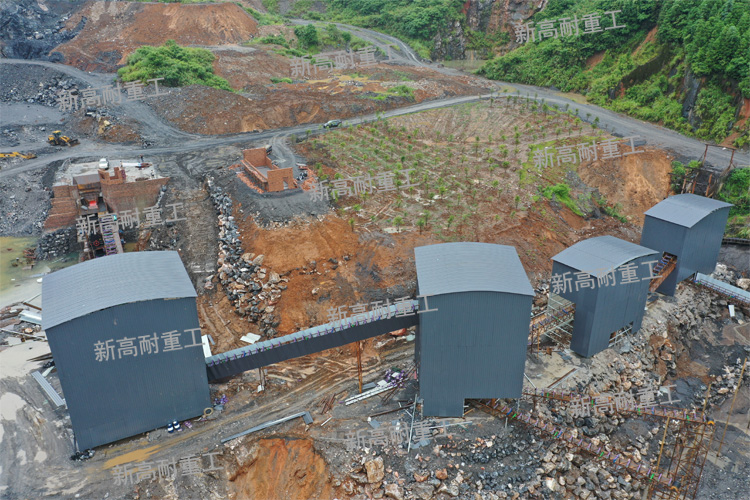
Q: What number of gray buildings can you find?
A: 4